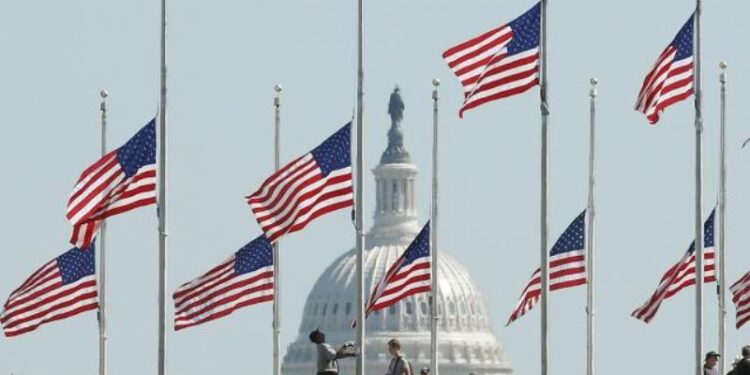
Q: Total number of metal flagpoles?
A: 9